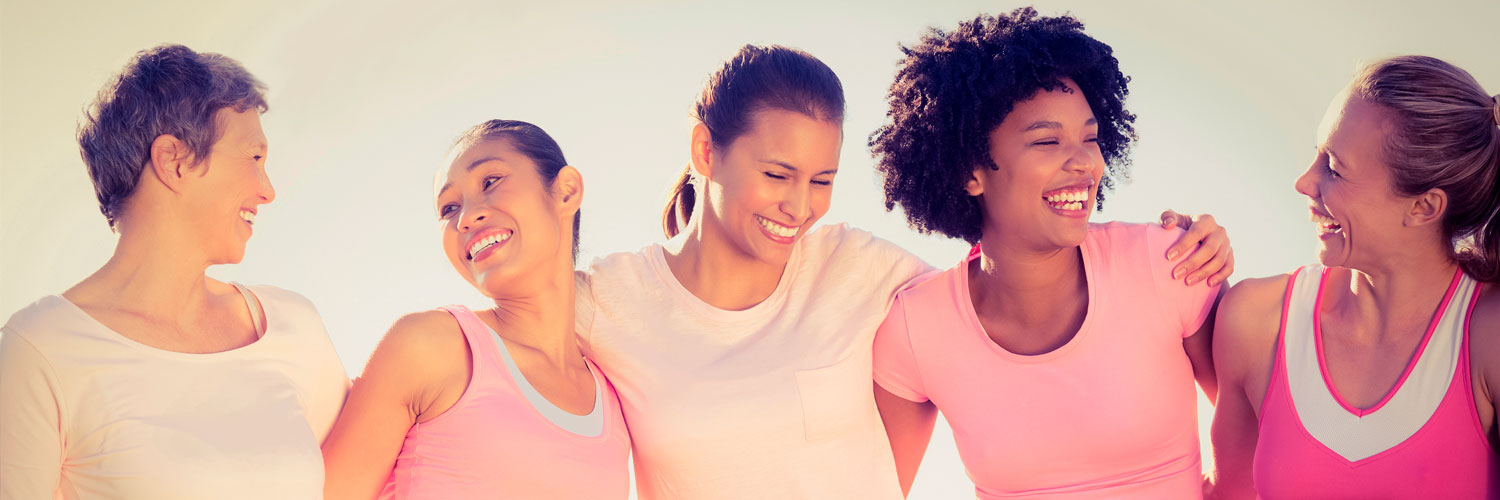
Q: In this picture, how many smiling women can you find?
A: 5